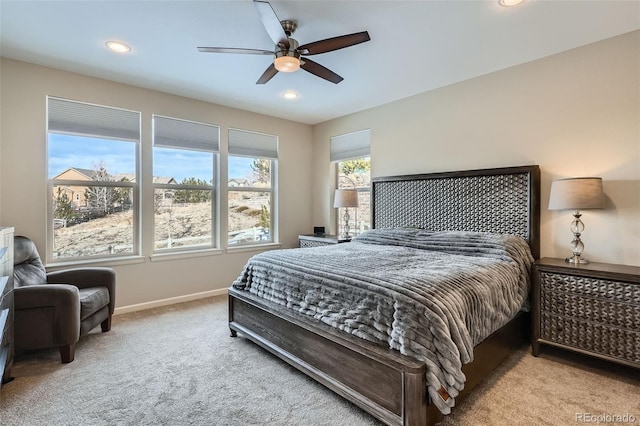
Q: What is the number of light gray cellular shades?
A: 4